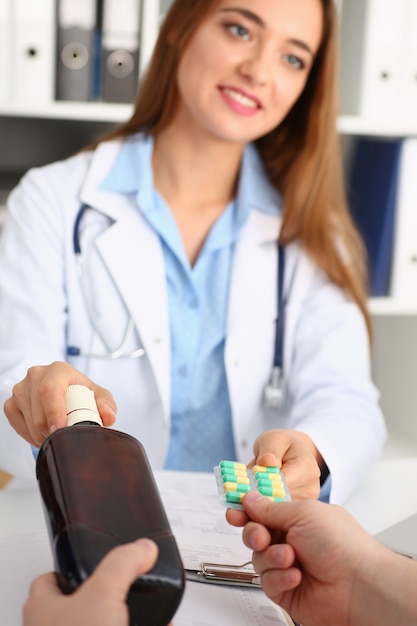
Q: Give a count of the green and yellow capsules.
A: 10